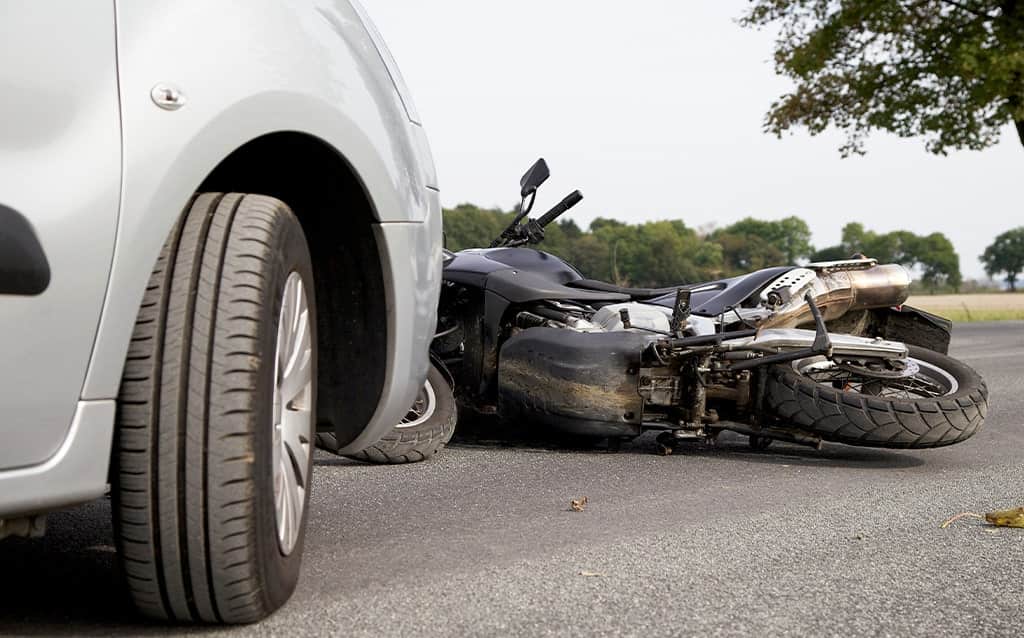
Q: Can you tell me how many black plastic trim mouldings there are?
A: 1